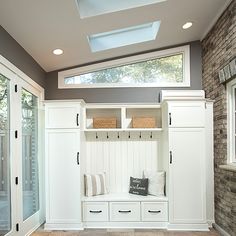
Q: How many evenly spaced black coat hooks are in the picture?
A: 6